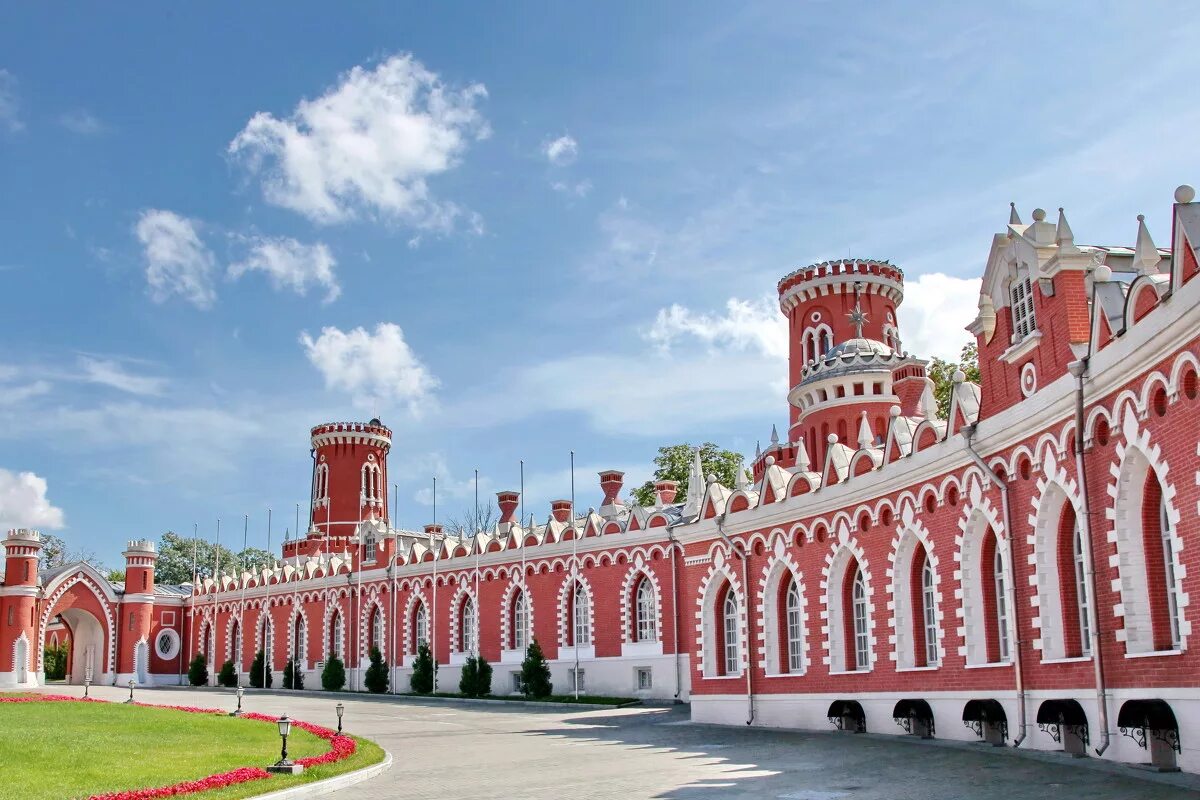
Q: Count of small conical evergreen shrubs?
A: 9